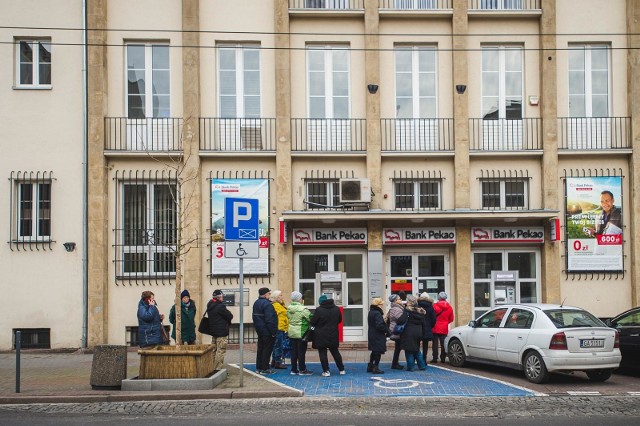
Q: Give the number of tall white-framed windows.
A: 6